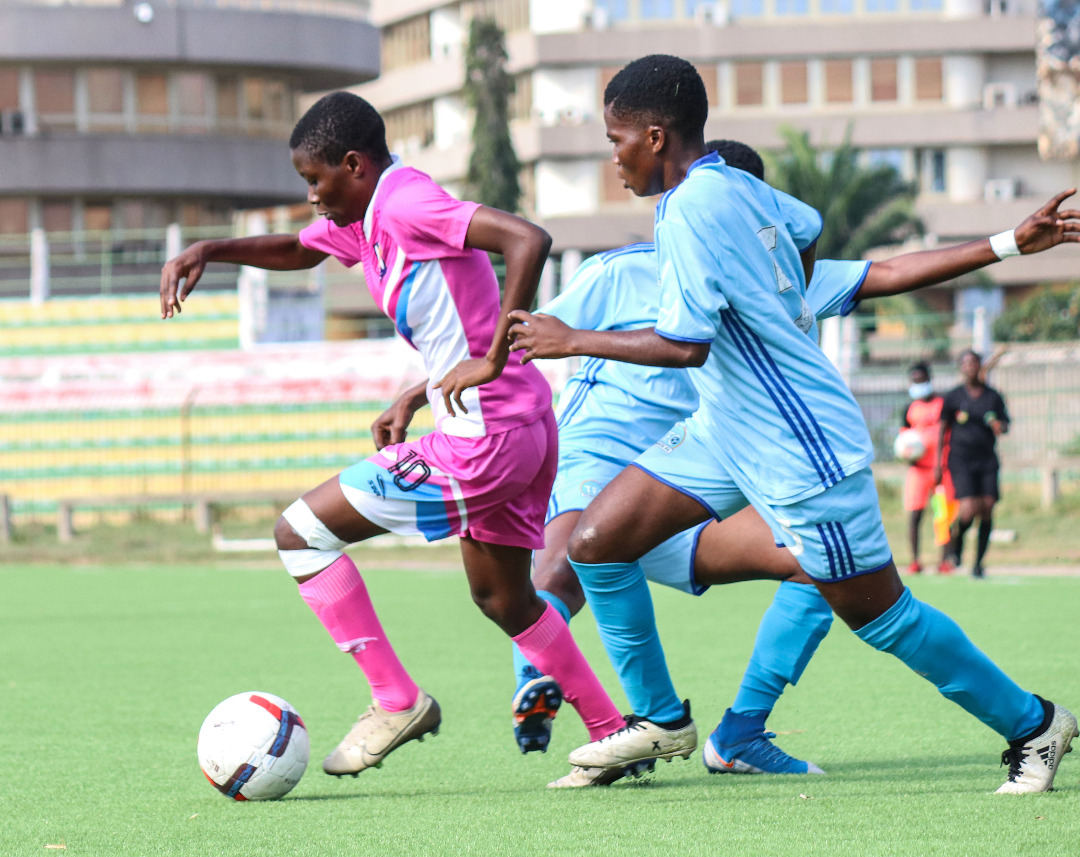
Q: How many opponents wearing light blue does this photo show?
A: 2